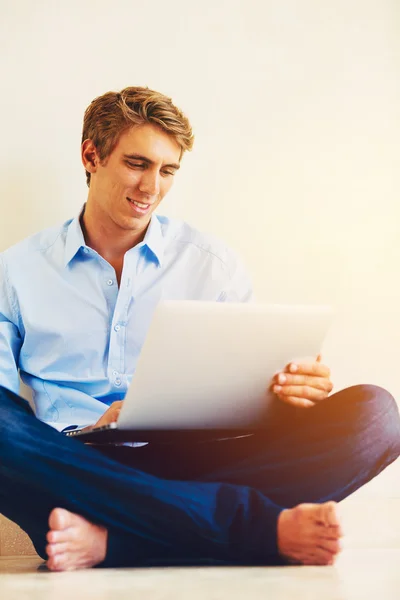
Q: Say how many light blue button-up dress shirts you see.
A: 1